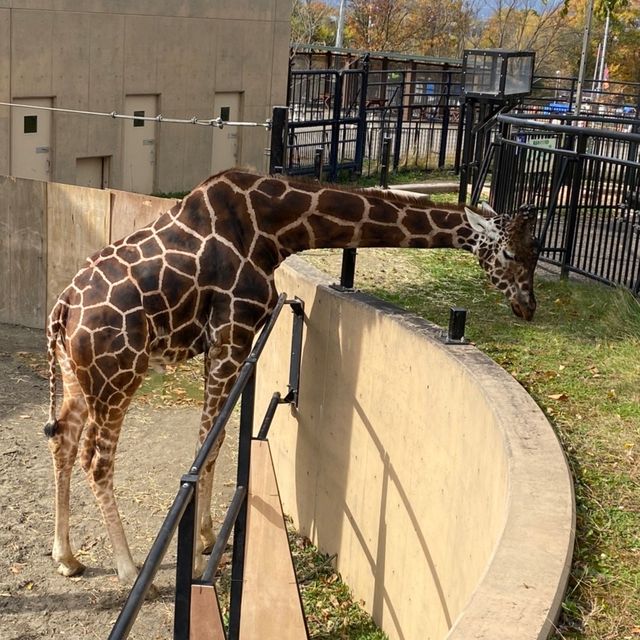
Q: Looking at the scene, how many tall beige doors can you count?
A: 3